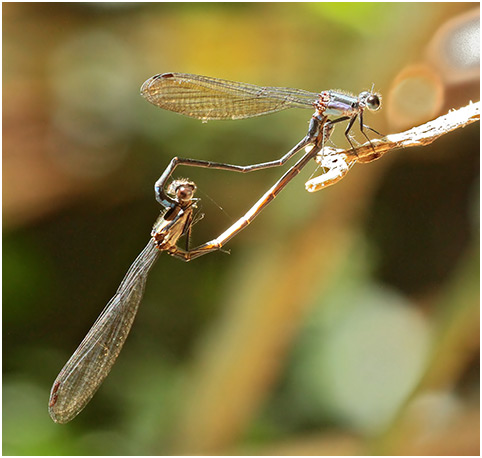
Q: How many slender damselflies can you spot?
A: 2